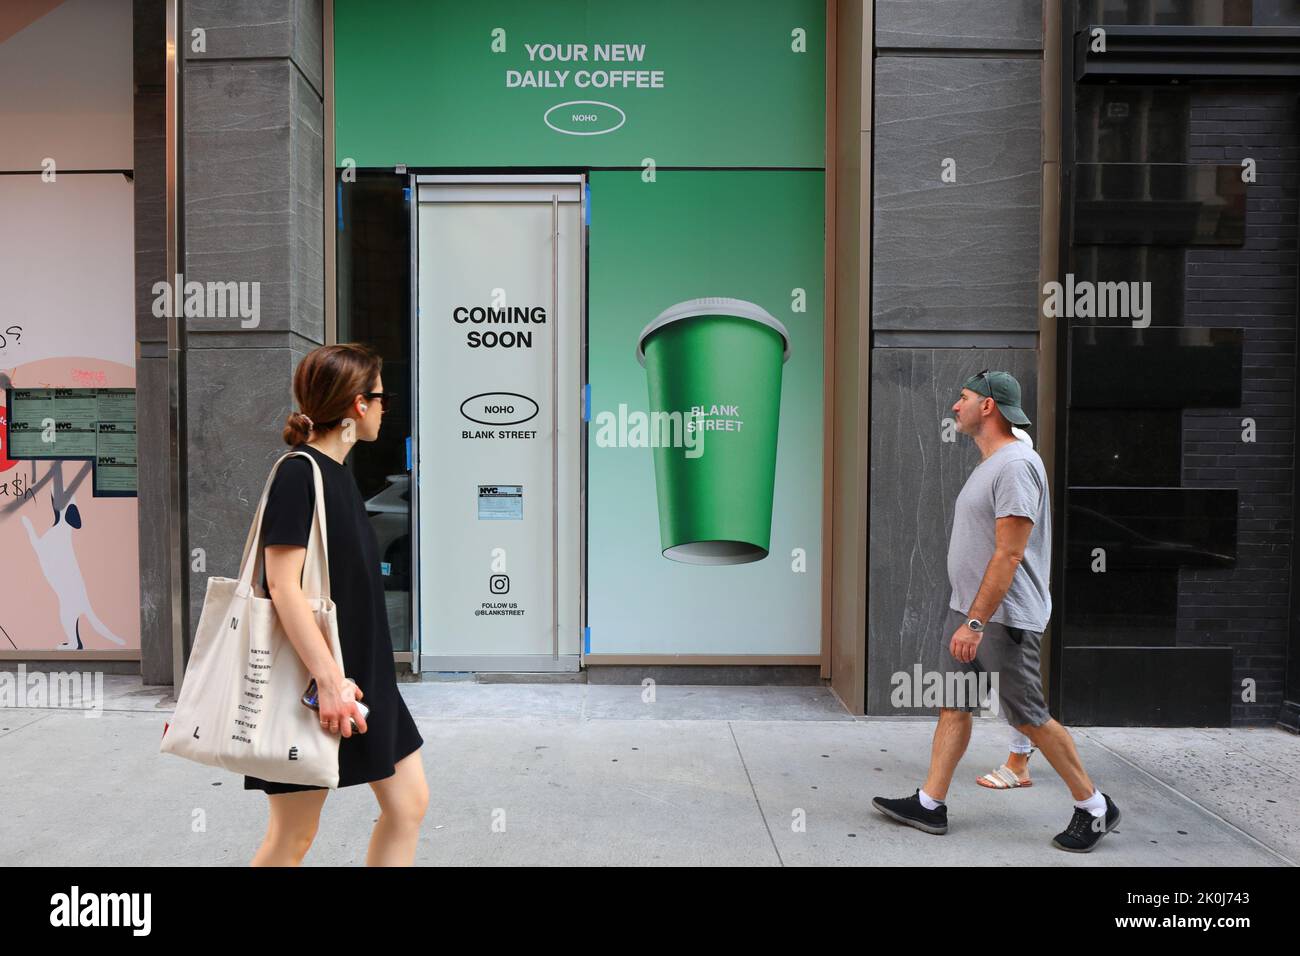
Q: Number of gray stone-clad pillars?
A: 2